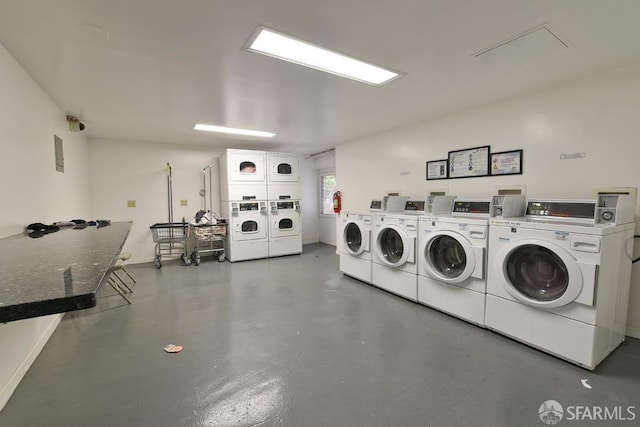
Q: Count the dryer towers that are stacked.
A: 2